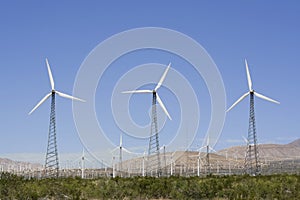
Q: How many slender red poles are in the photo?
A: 0